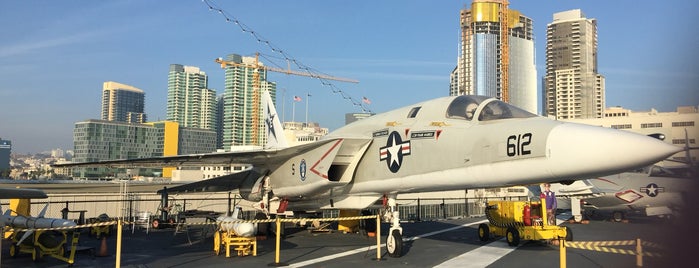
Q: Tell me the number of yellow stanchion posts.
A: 5